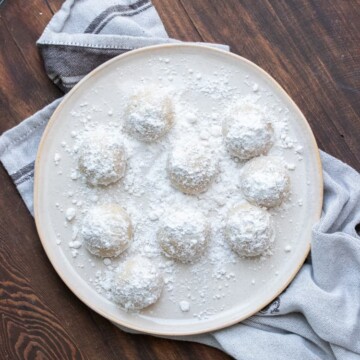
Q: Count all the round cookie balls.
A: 9